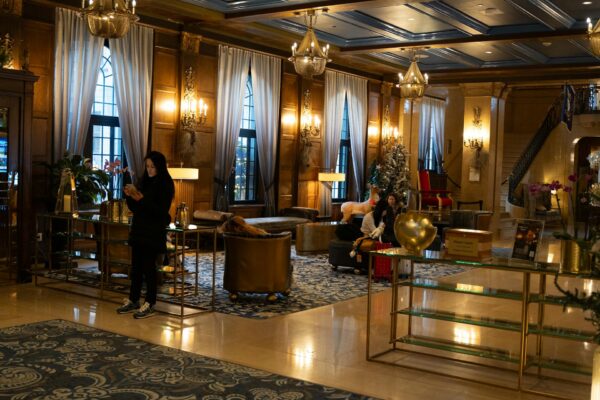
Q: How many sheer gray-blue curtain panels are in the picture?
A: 8